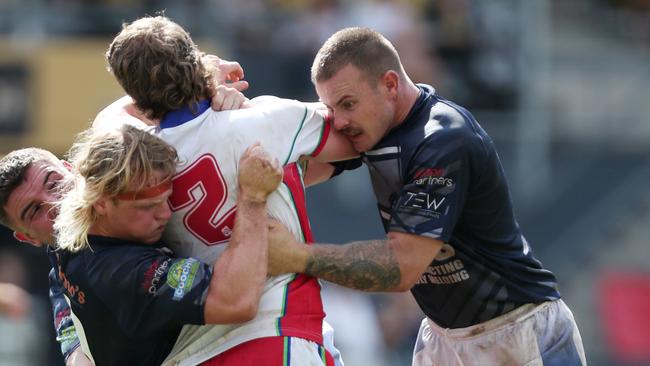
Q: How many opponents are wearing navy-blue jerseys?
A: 3